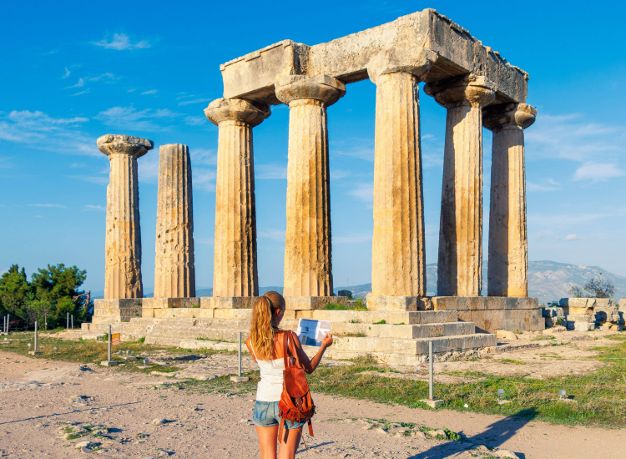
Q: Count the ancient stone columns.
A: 7